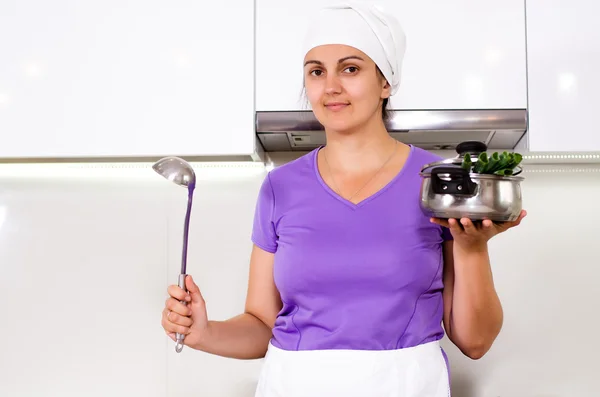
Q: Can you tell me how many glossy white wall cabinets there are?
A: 3